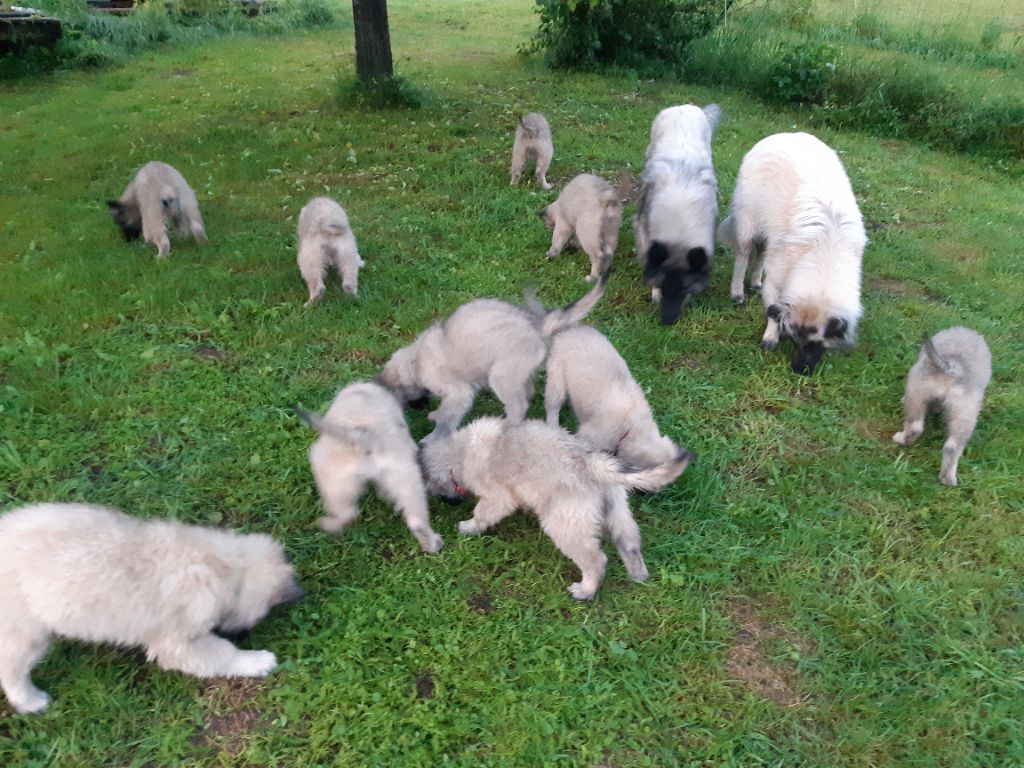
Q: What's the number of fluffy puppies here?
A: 10